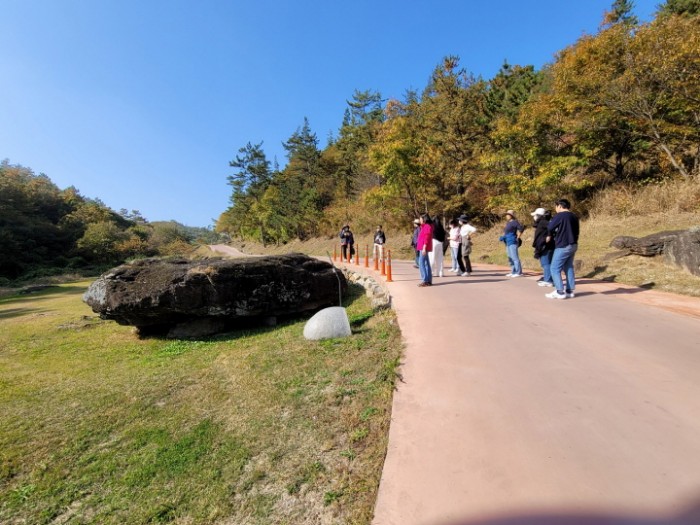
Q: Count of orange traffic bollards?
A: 8